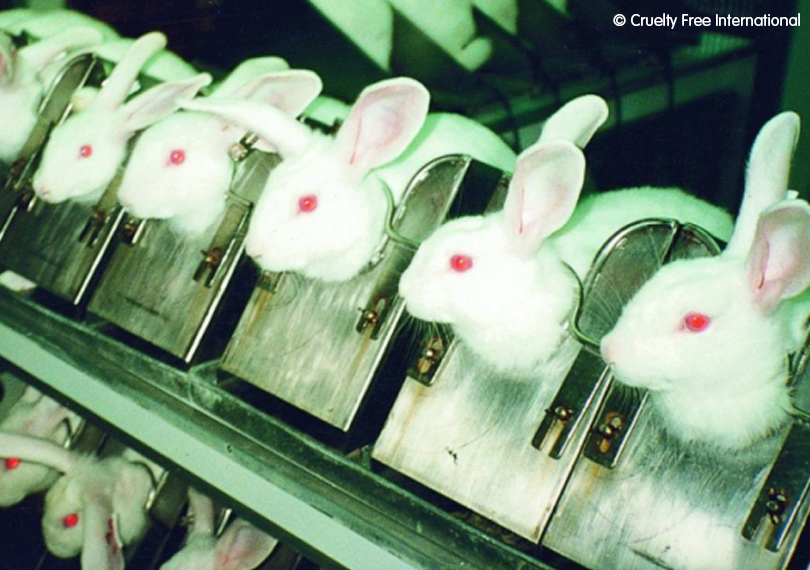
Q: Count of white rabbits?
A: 9